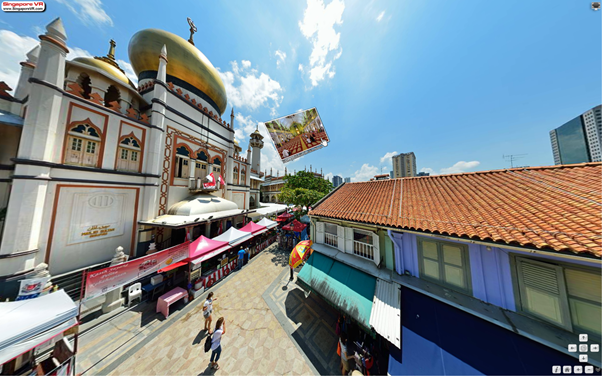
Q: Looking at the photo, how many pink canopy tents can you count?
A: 2